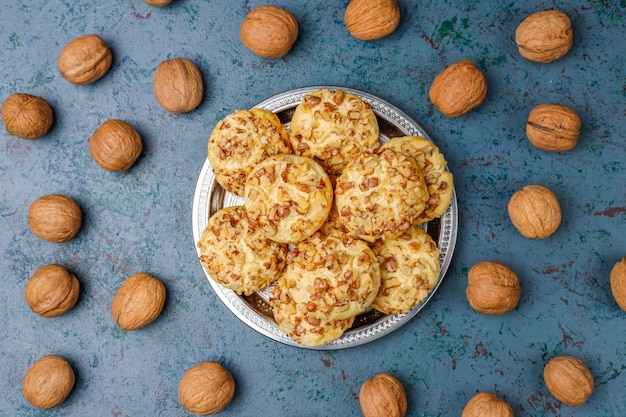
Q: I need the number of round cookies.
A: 9